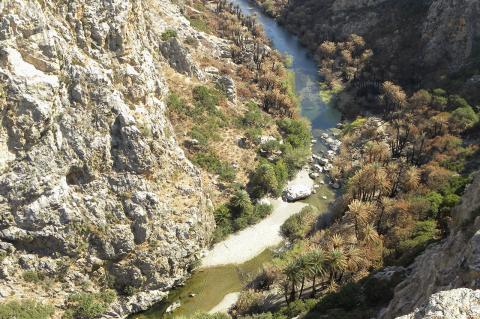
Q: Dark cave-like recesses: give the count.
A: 1